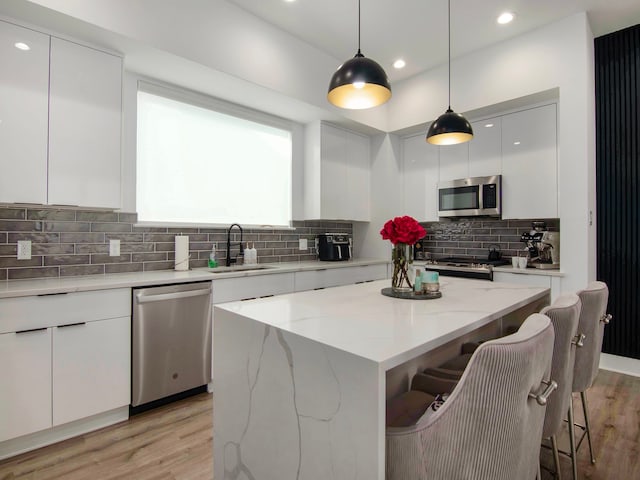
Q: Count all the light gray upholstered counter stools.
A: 3